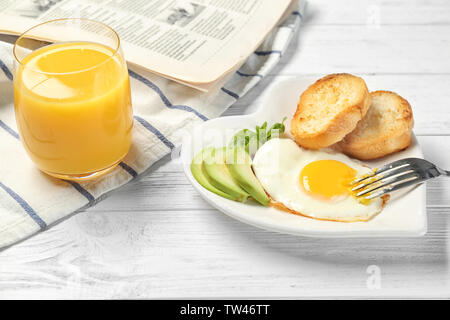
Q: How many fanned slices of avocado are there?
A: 3